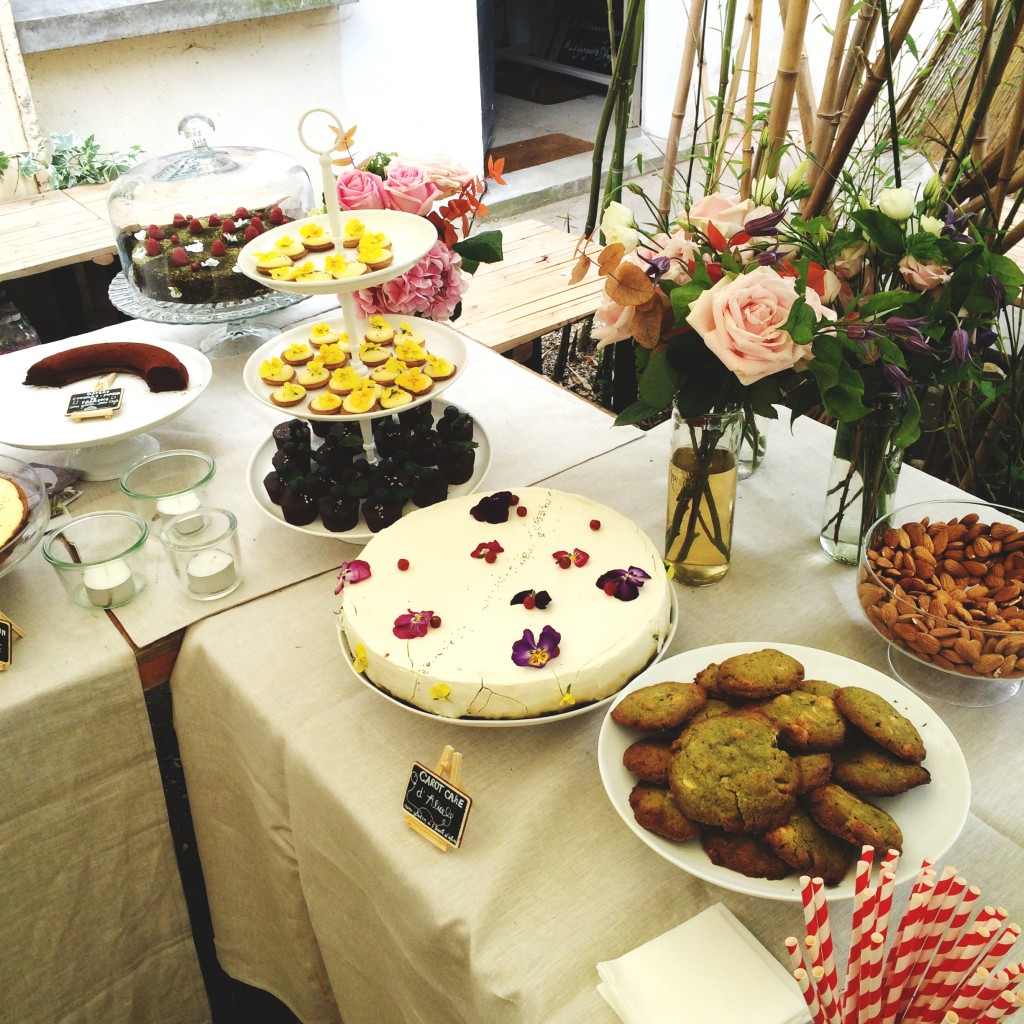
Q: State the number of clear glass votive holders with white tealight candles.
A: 3